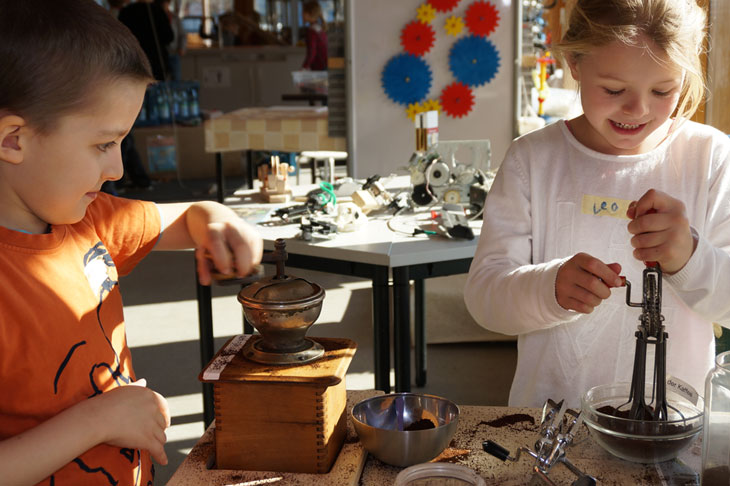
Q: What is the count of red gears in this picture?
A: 4